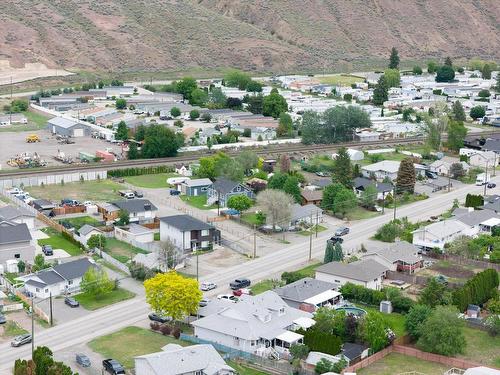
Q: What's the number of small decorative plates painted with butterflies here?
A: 0